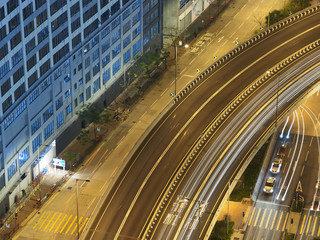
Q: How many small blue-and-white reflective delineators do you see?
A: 5